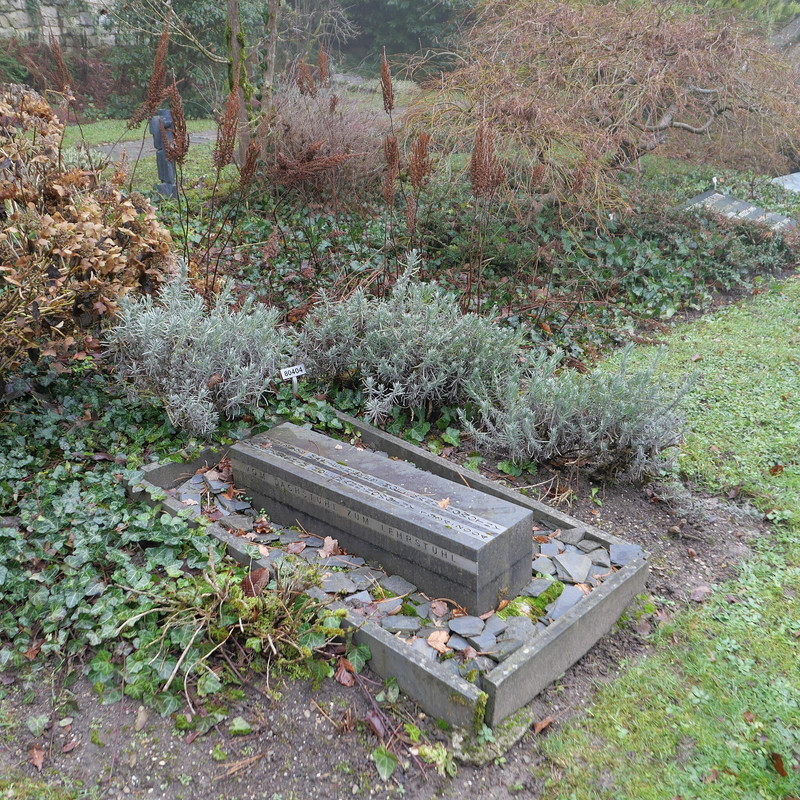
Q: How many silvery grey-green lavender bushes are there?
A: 3